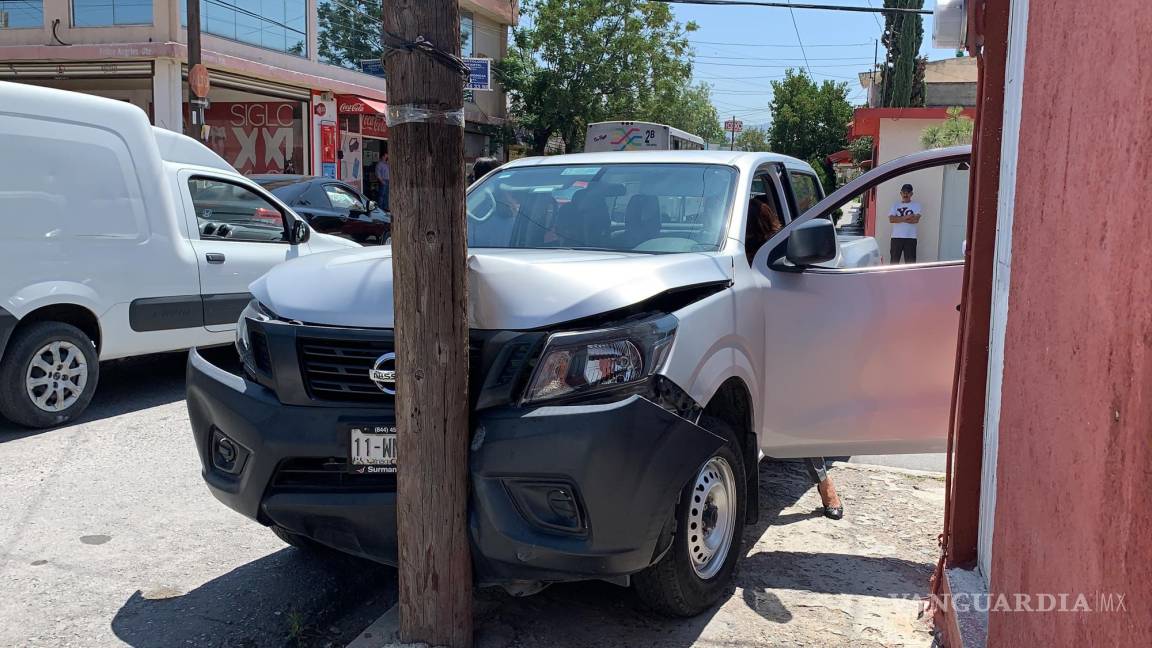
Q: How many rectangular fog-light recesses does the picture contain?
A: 2